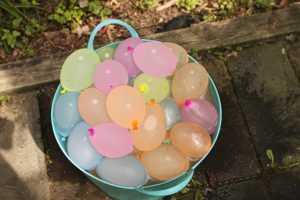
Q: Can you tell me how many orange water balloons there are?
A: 7